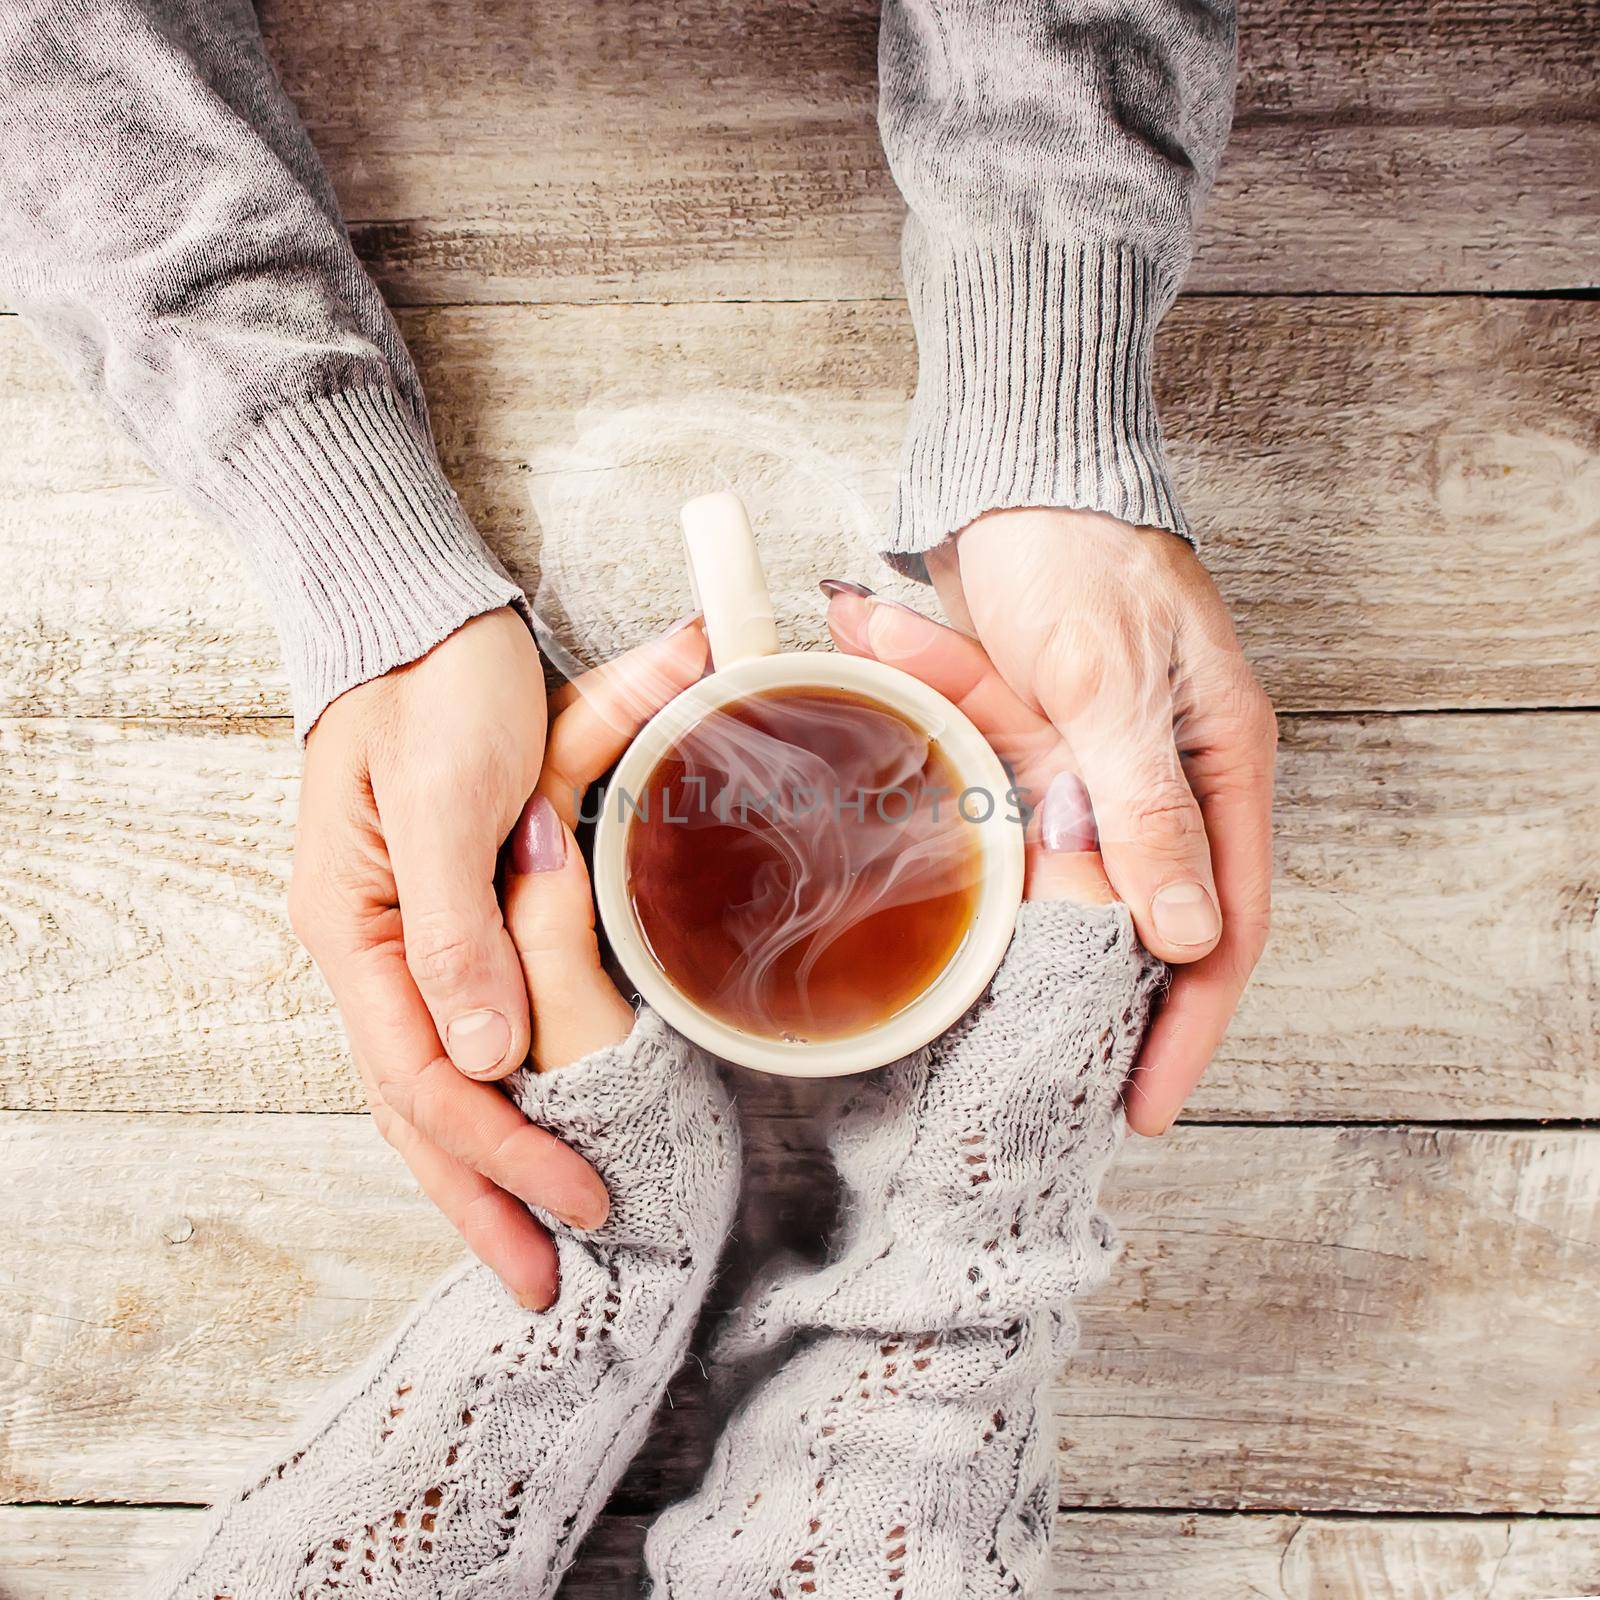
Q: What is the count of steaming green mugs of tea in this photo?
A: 0